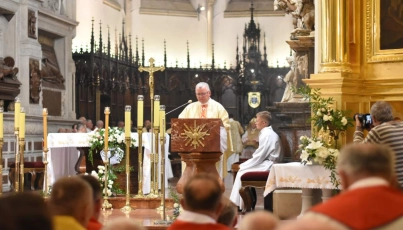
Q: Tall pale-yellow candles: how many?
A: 7